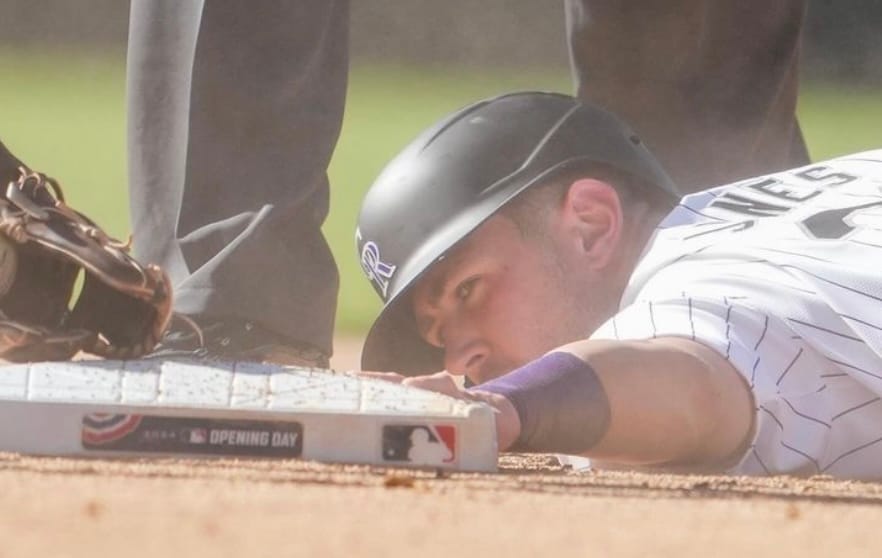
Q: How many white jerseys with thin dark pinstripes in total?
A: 1